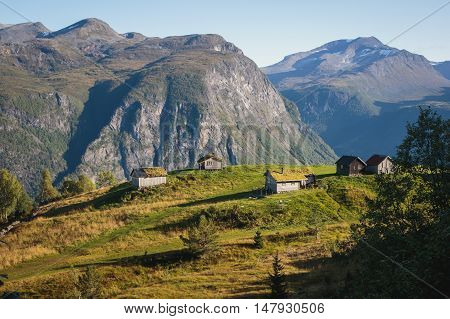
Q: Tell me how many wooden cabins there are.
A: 5